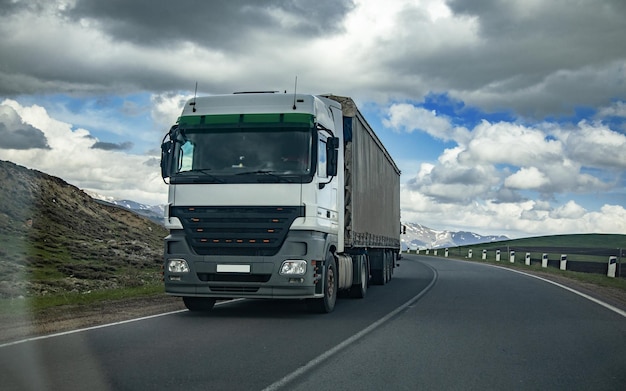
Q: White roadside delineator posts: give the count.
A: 13